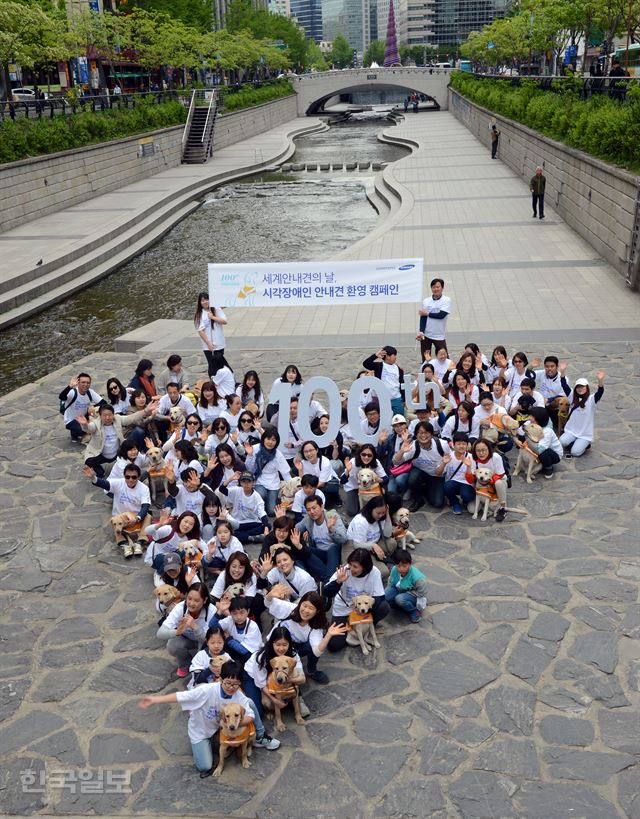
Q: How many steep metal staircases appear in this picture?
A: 1